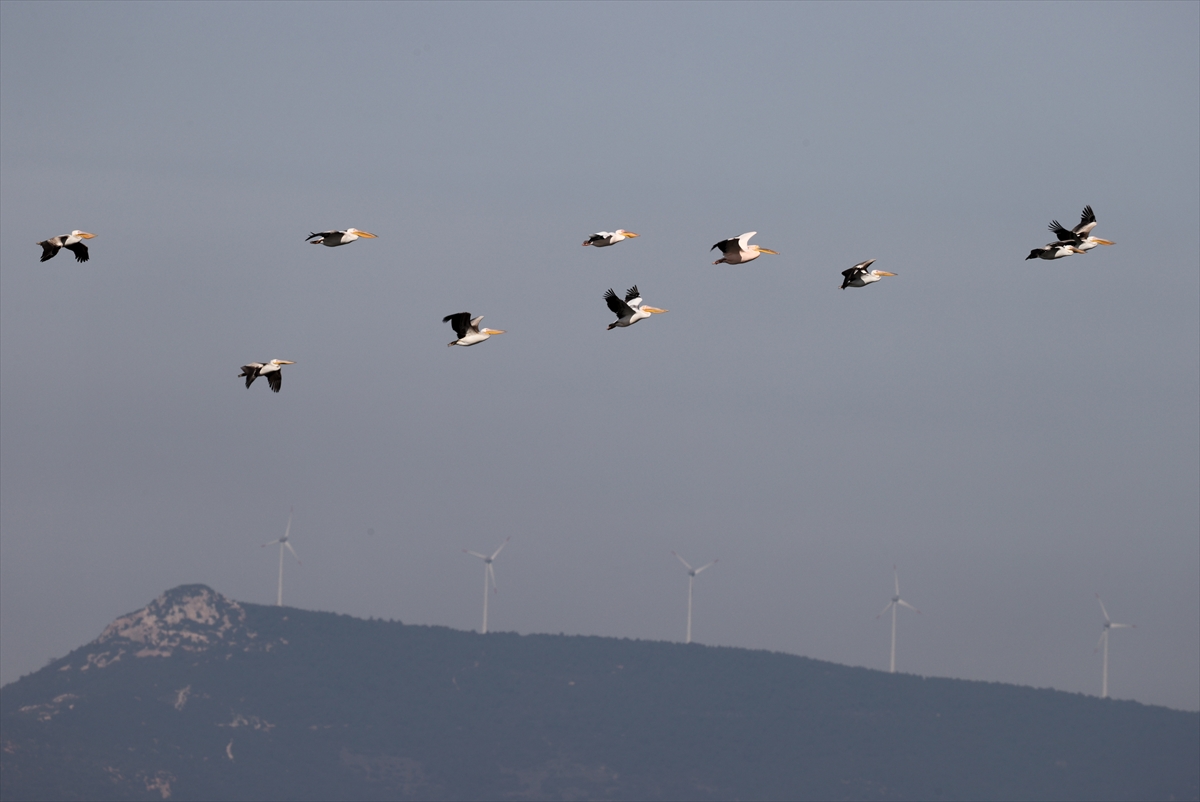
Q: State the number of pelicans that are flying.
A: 10